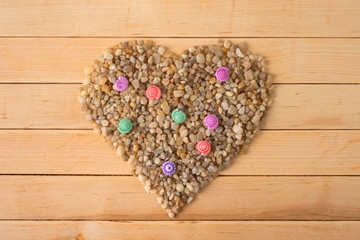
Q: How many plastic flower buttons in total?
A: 8